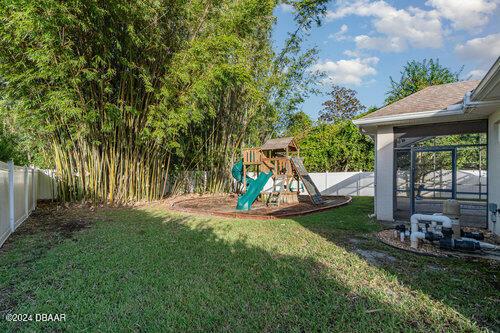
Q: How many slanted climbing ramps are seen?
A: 1